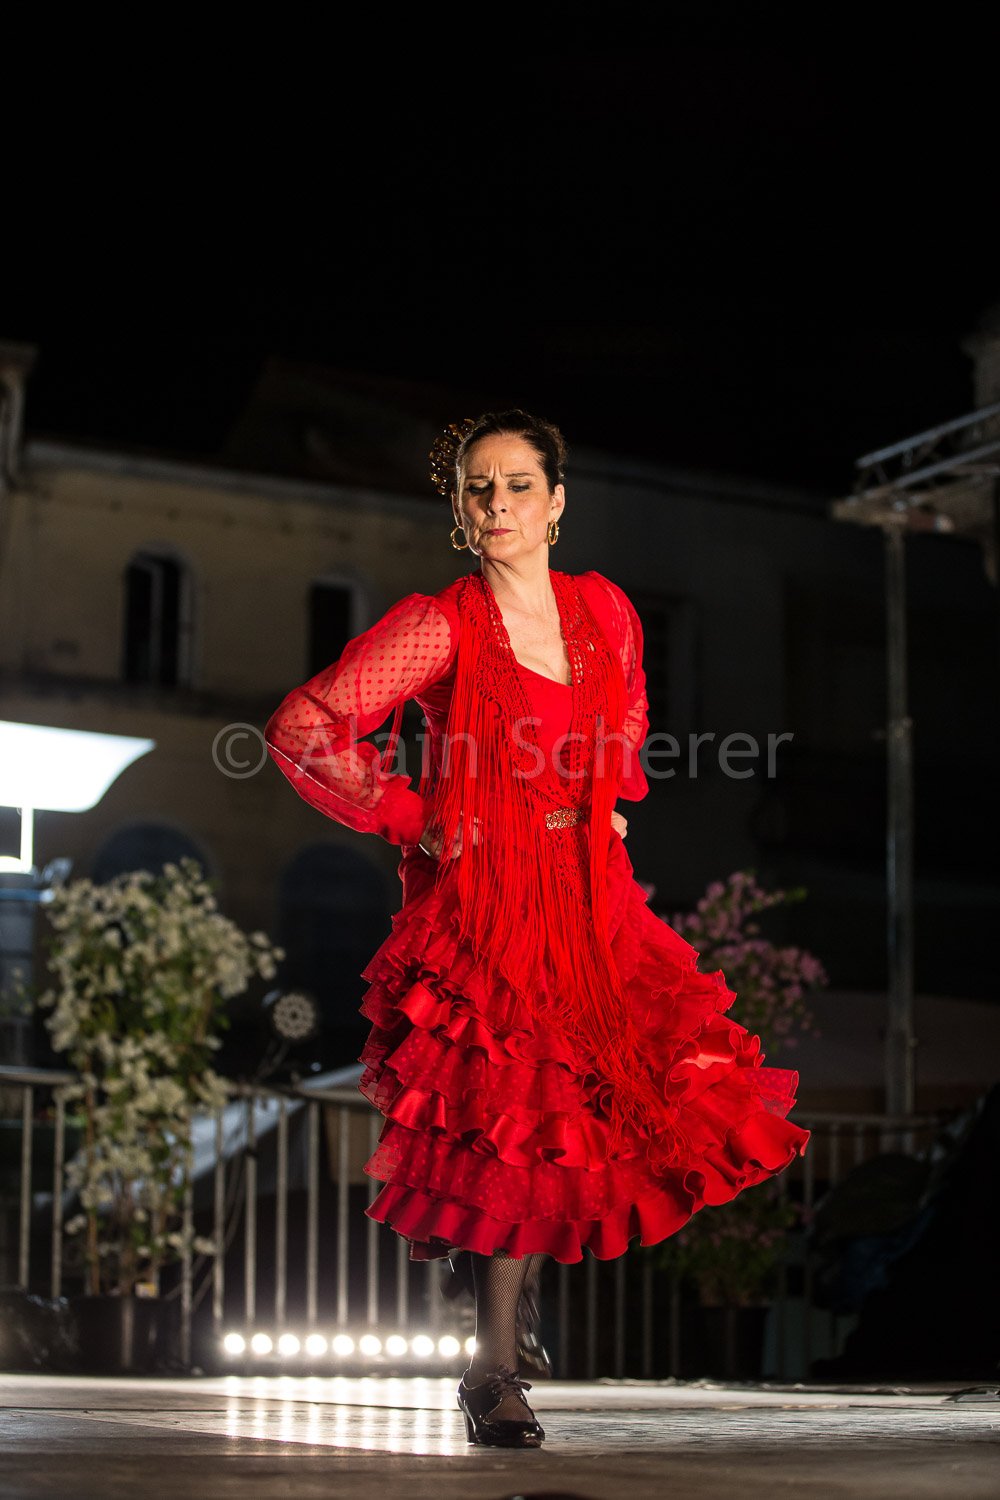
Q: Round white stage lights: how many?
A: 10